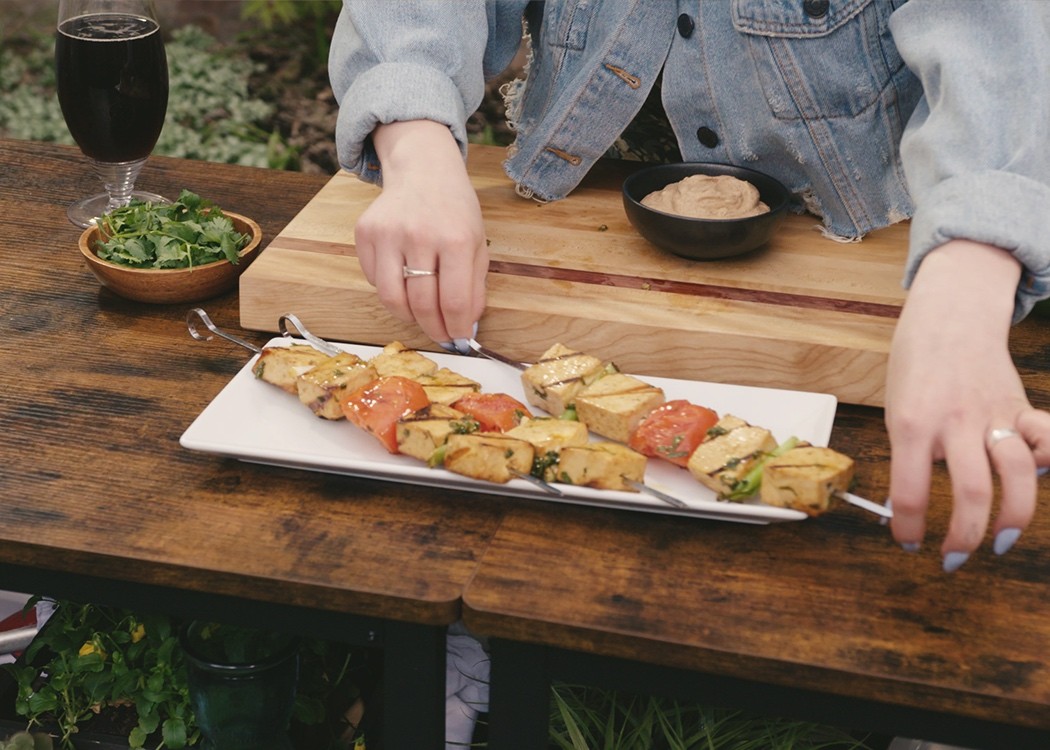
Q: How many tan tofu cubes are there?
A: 12